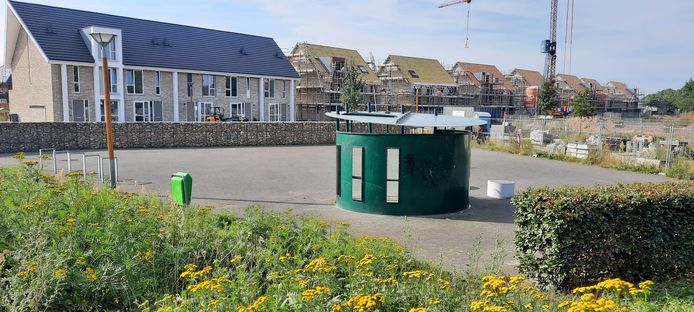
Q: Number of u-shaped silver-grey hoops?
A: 5